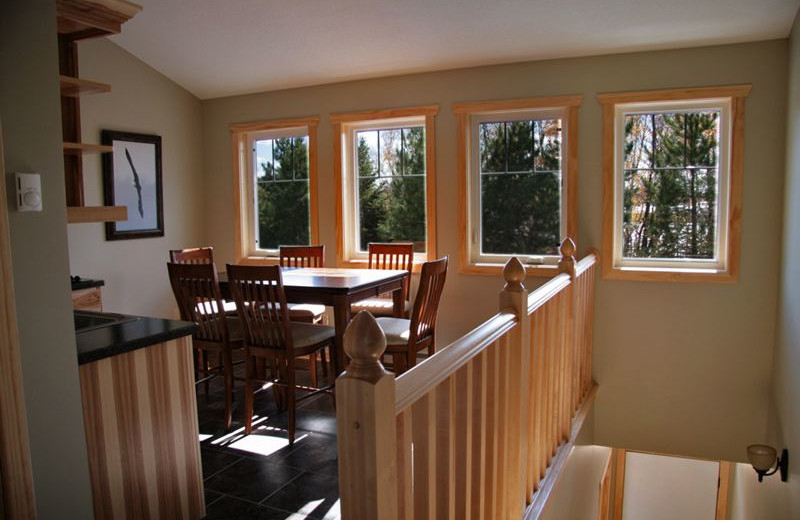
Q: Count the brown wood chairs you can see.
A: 6